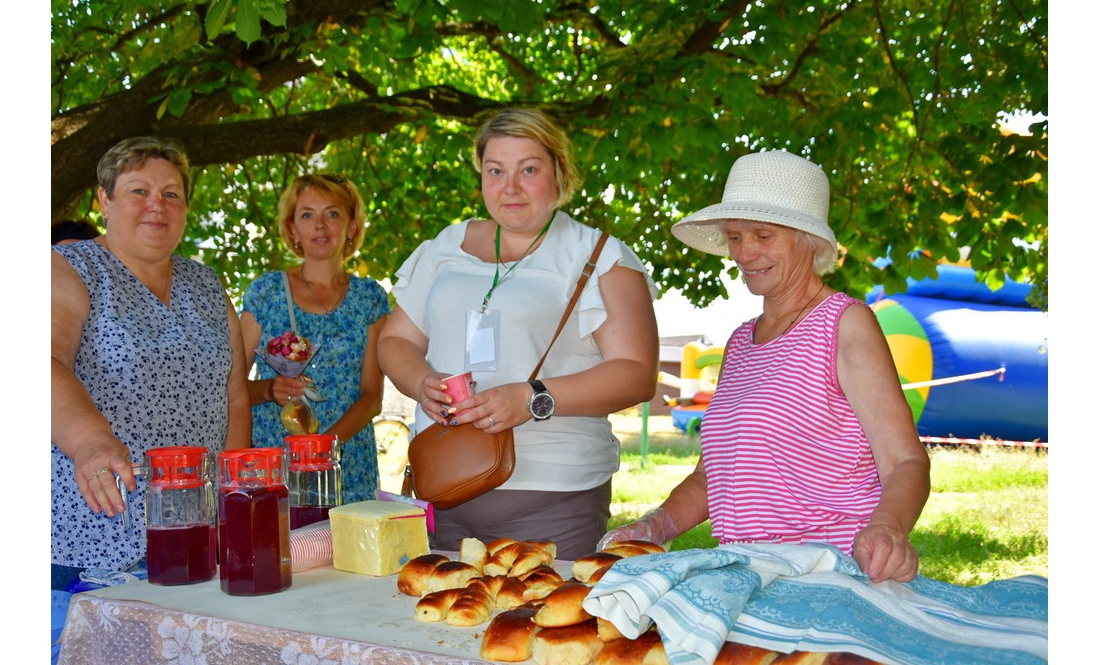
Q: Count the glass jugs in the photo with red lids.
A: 3